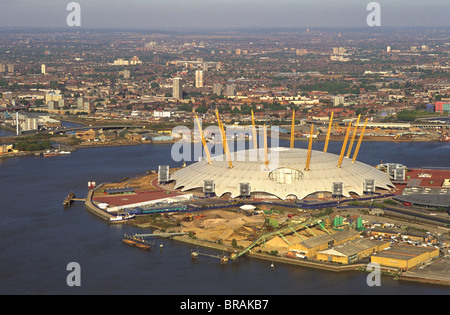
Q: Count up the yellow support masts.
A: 11